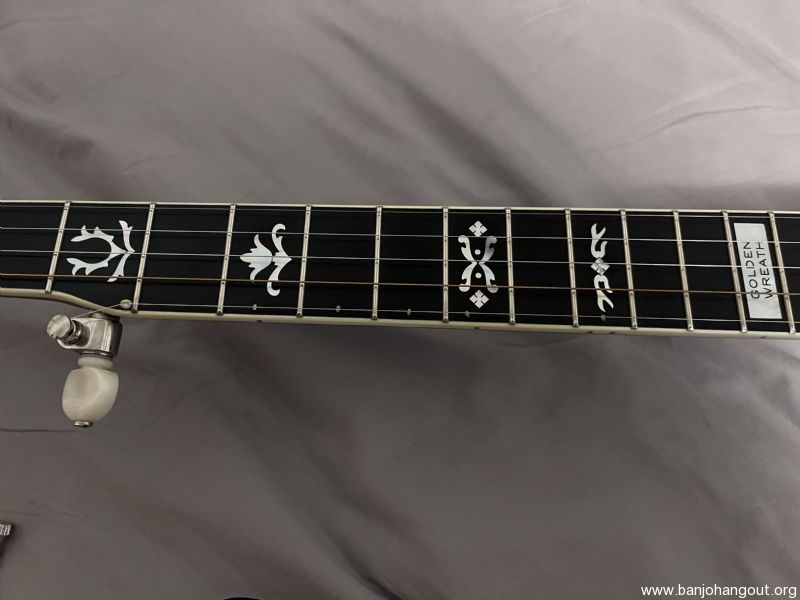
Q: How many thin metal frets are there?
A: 12